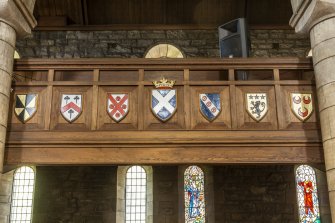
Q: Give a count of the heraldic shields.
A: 7